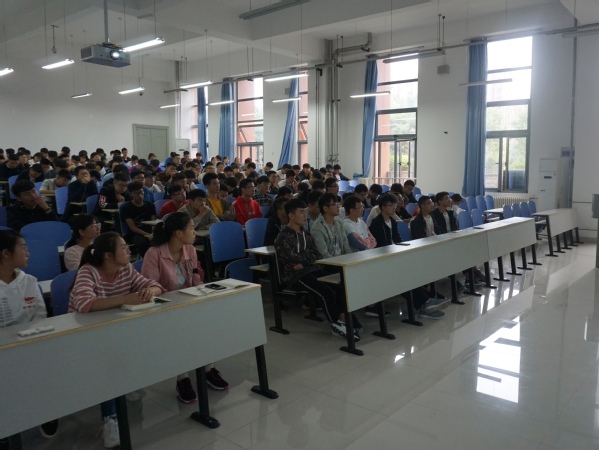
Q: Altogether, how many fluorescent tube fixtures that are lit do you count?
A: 11